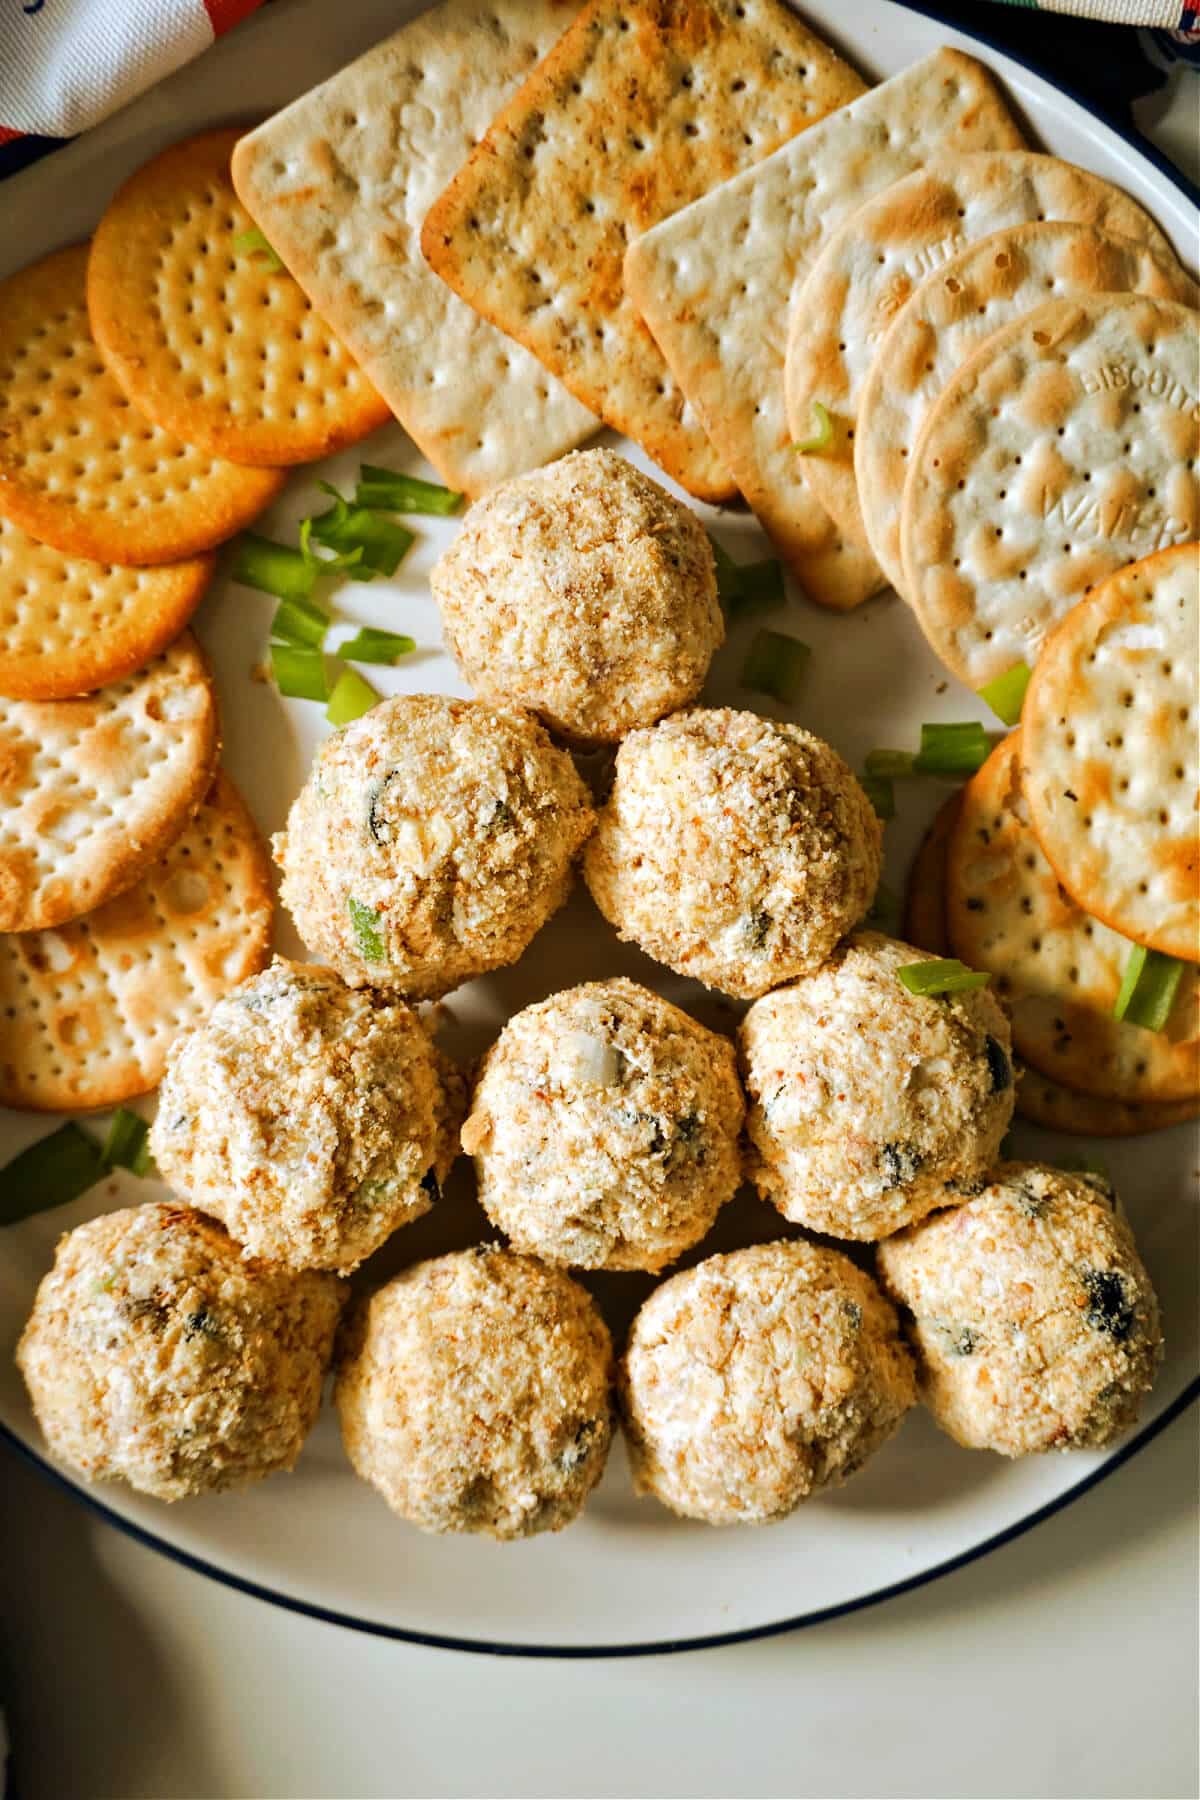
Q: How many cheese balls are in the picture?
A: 10